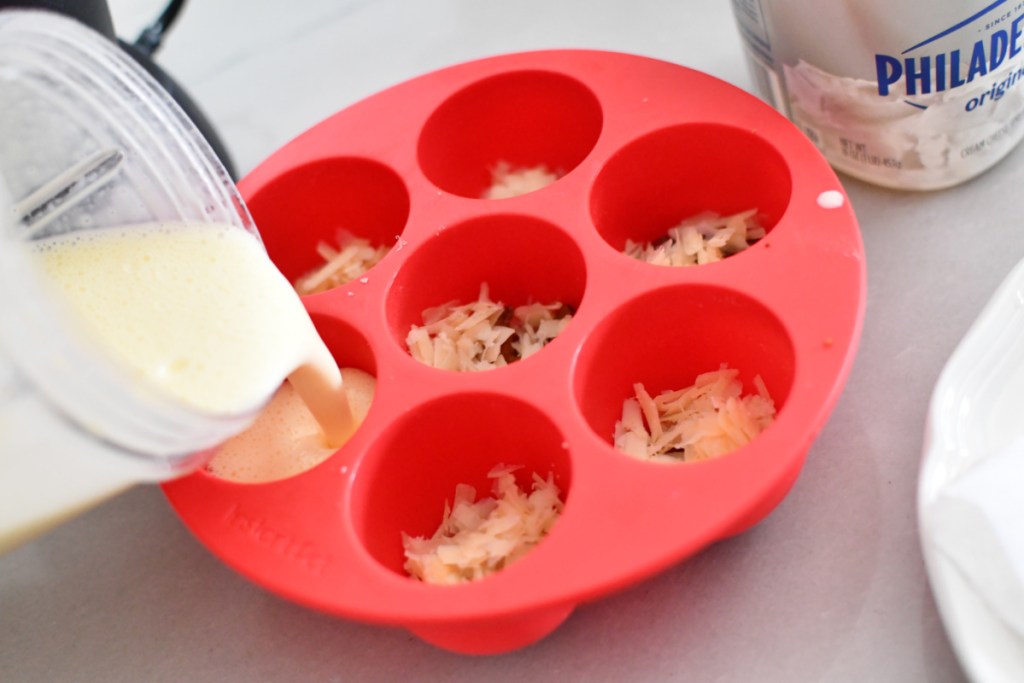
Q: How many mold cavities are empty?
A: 0